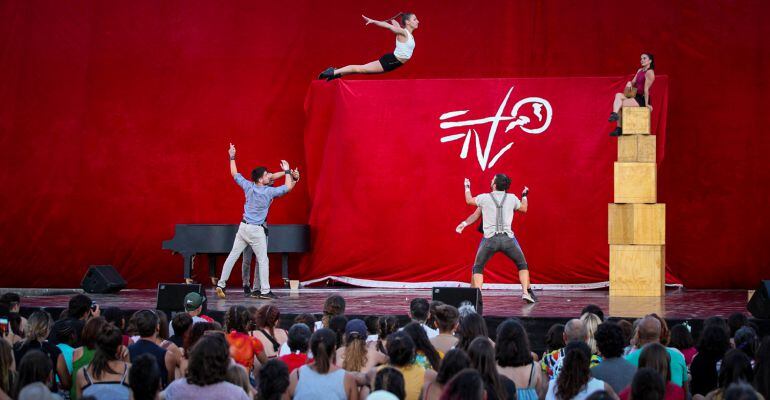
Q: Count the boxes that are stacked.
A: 5